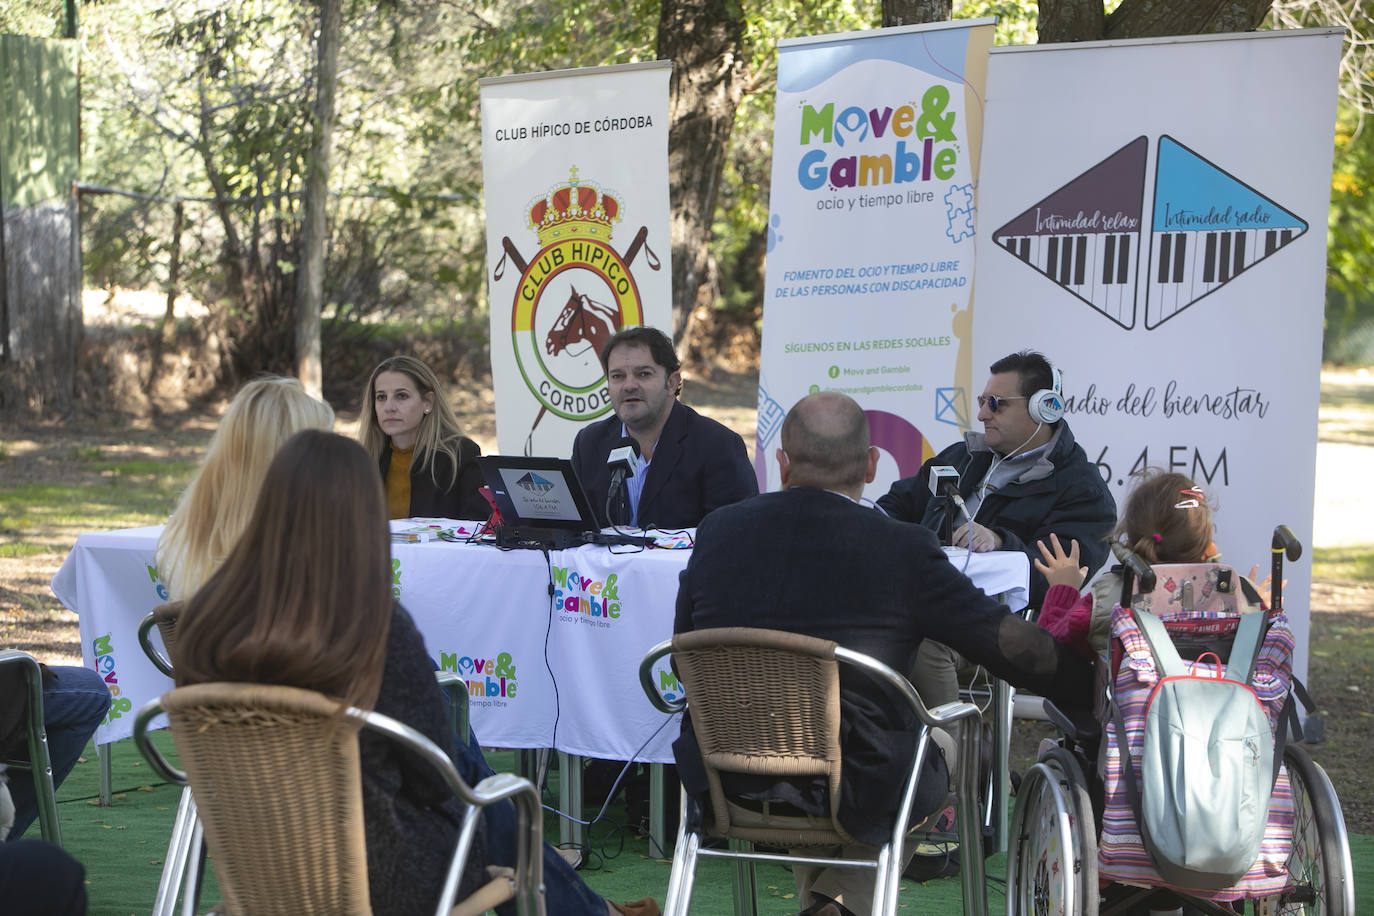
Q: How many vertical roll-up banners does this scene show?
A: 3